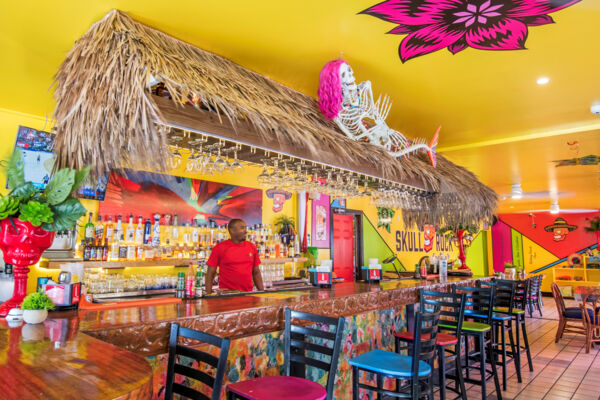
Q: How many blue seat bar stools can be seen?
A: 2